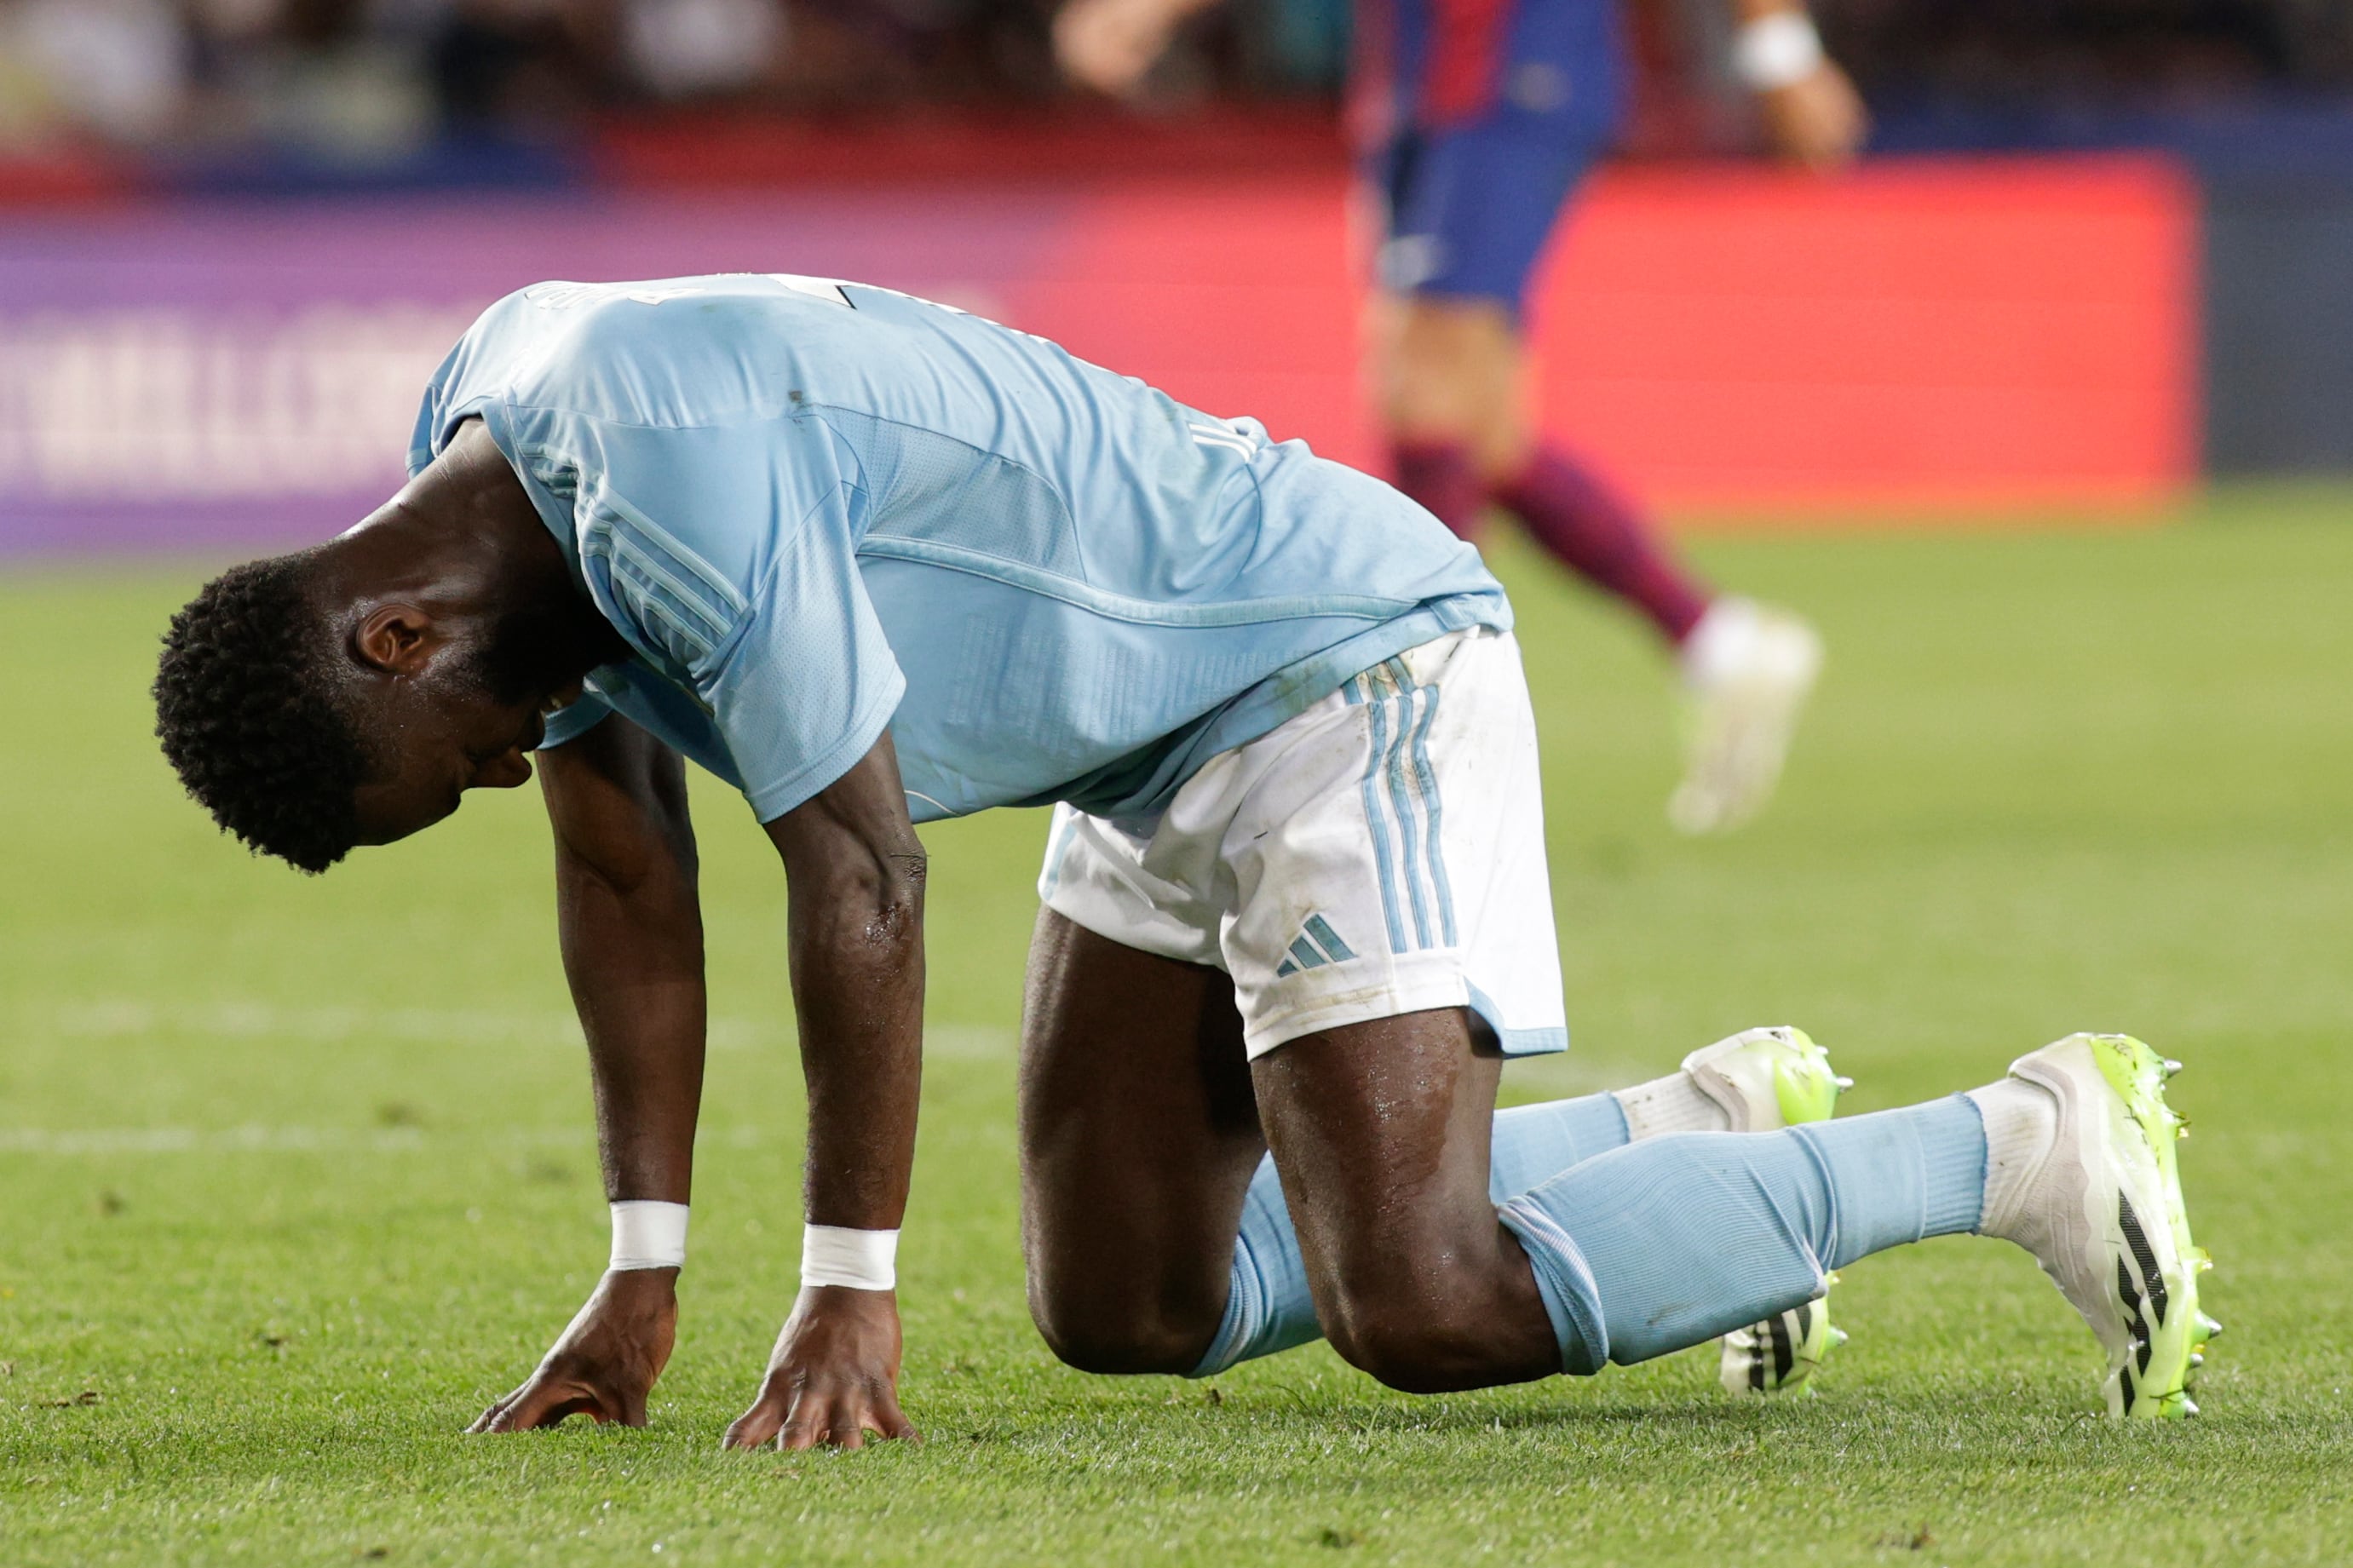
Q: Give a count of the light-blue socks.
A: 2